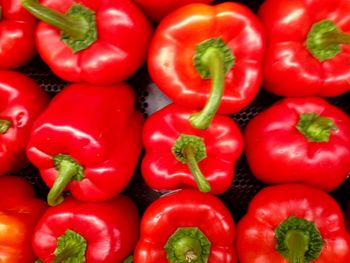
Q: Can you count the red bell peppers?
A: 13